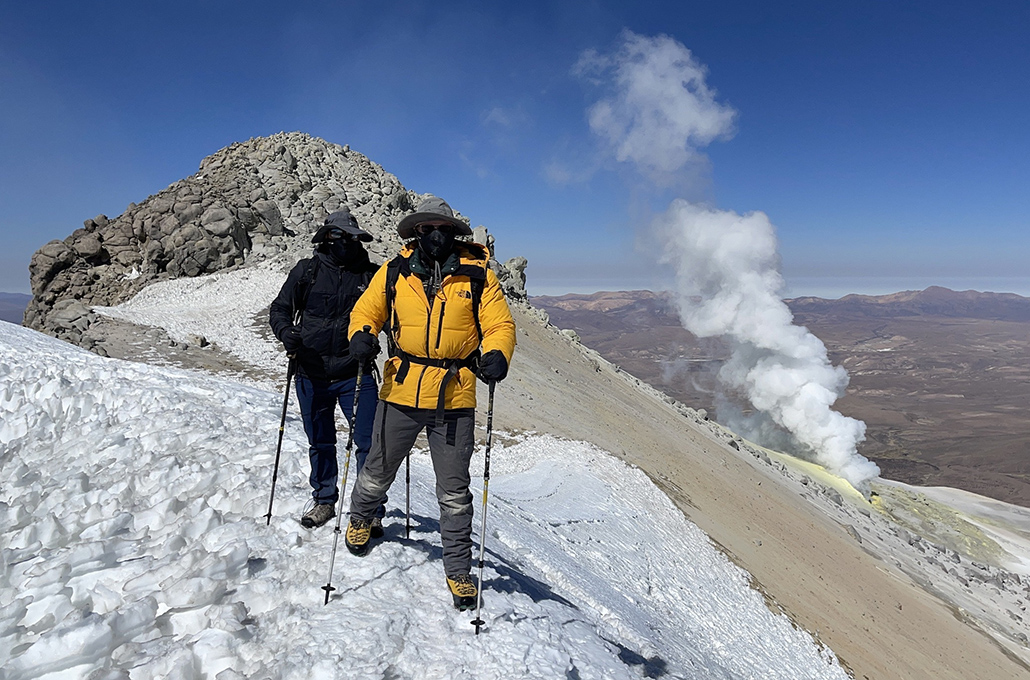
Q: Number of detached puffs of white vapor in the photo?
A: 1